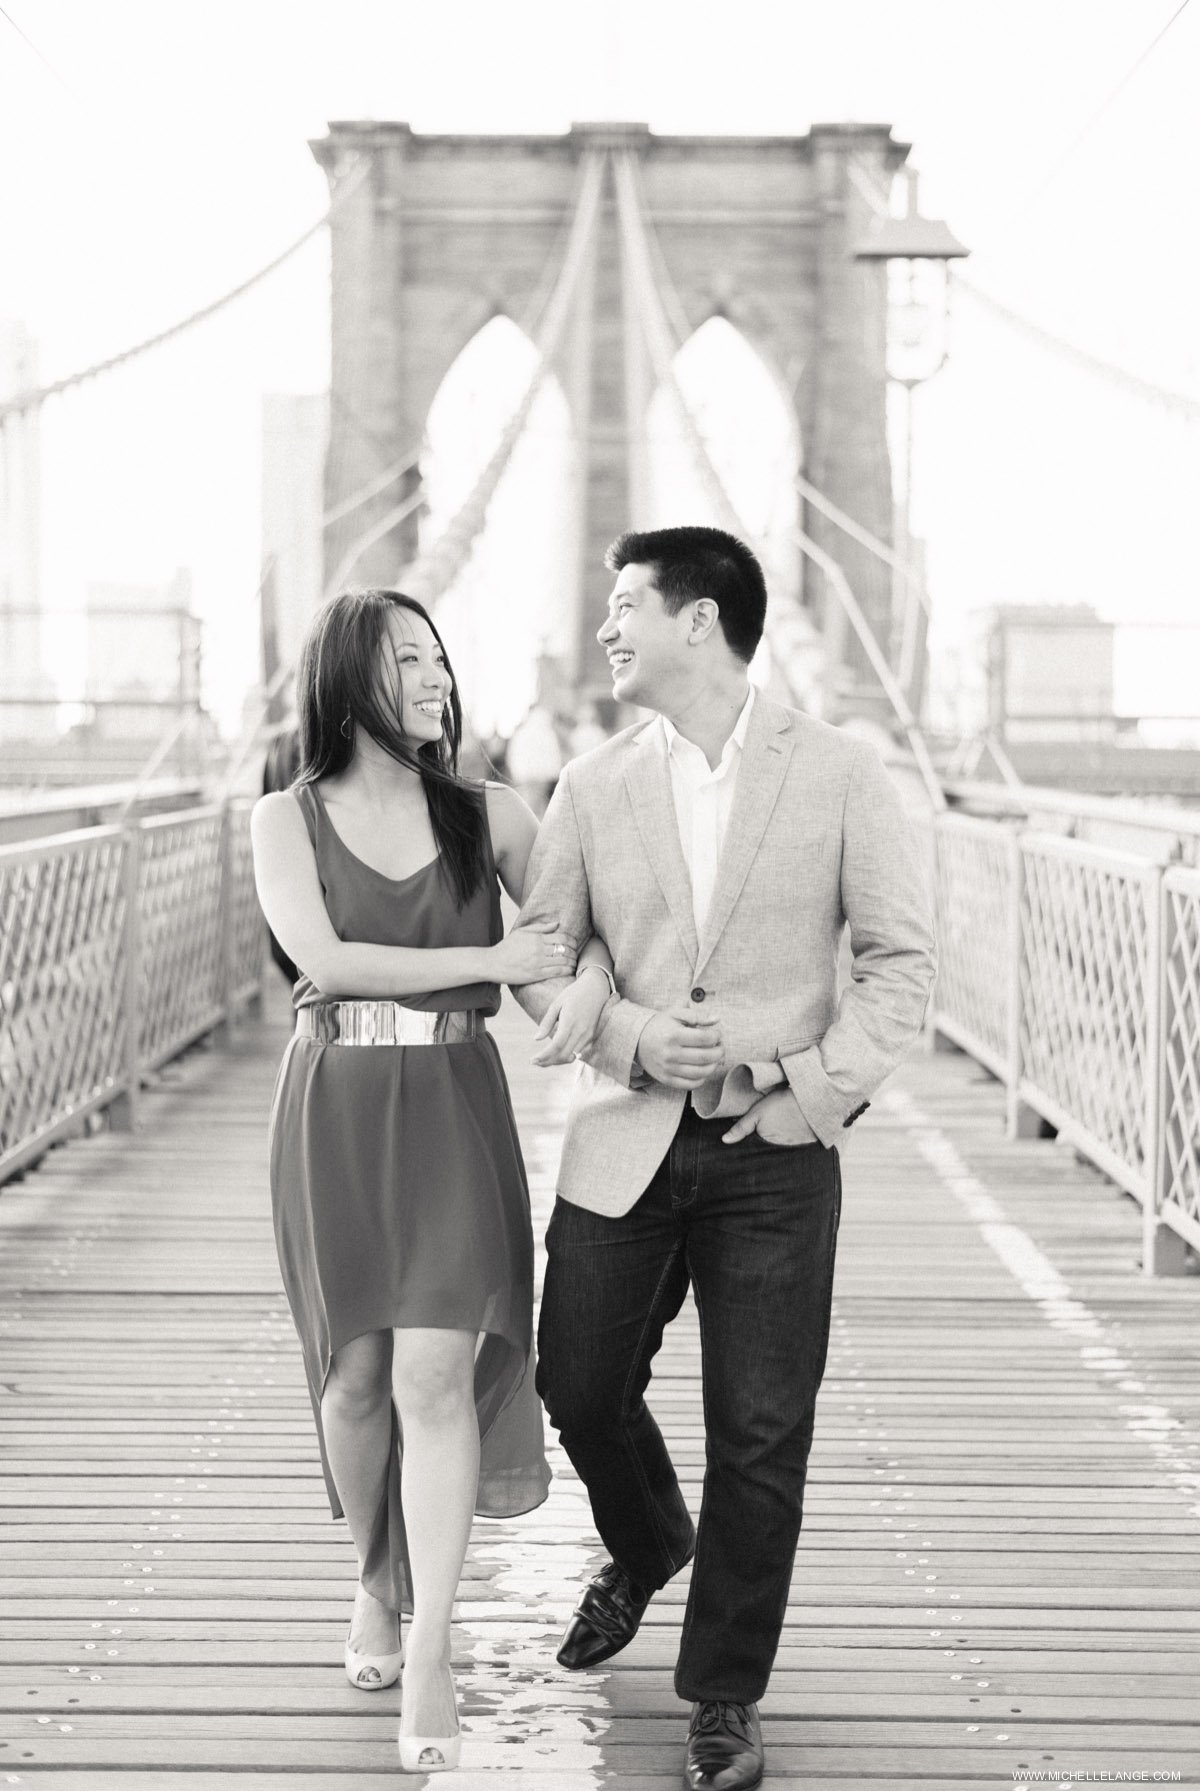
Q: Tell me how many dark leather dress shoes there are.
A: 2